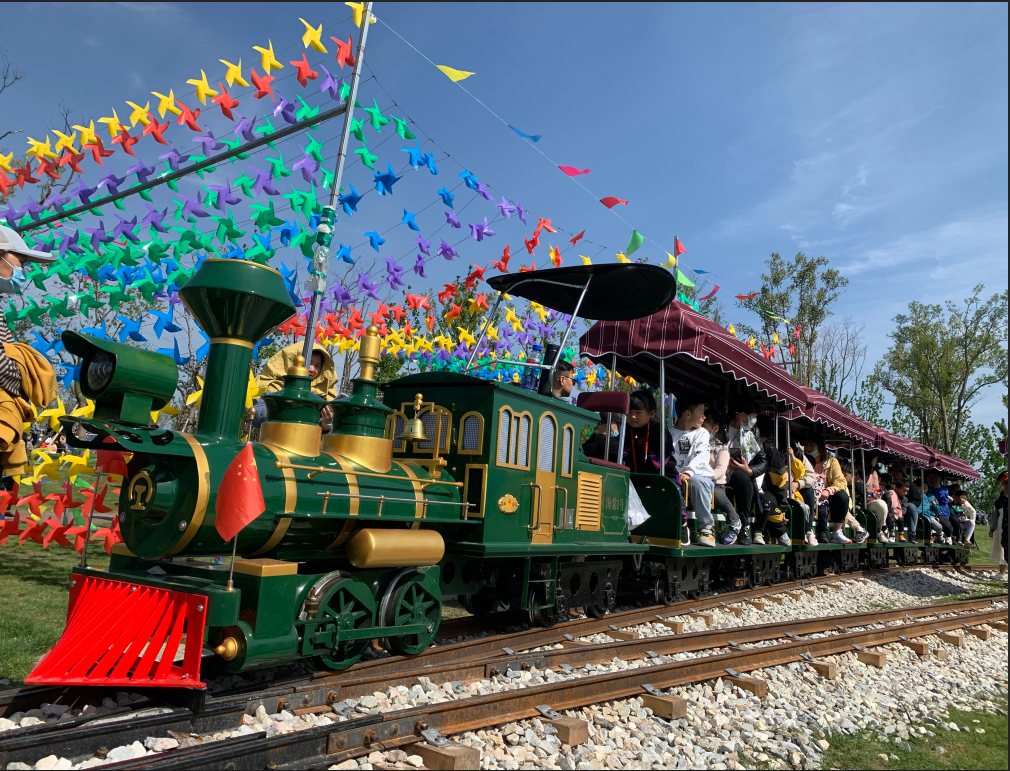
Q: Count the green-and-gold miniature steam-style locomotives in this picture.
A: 1